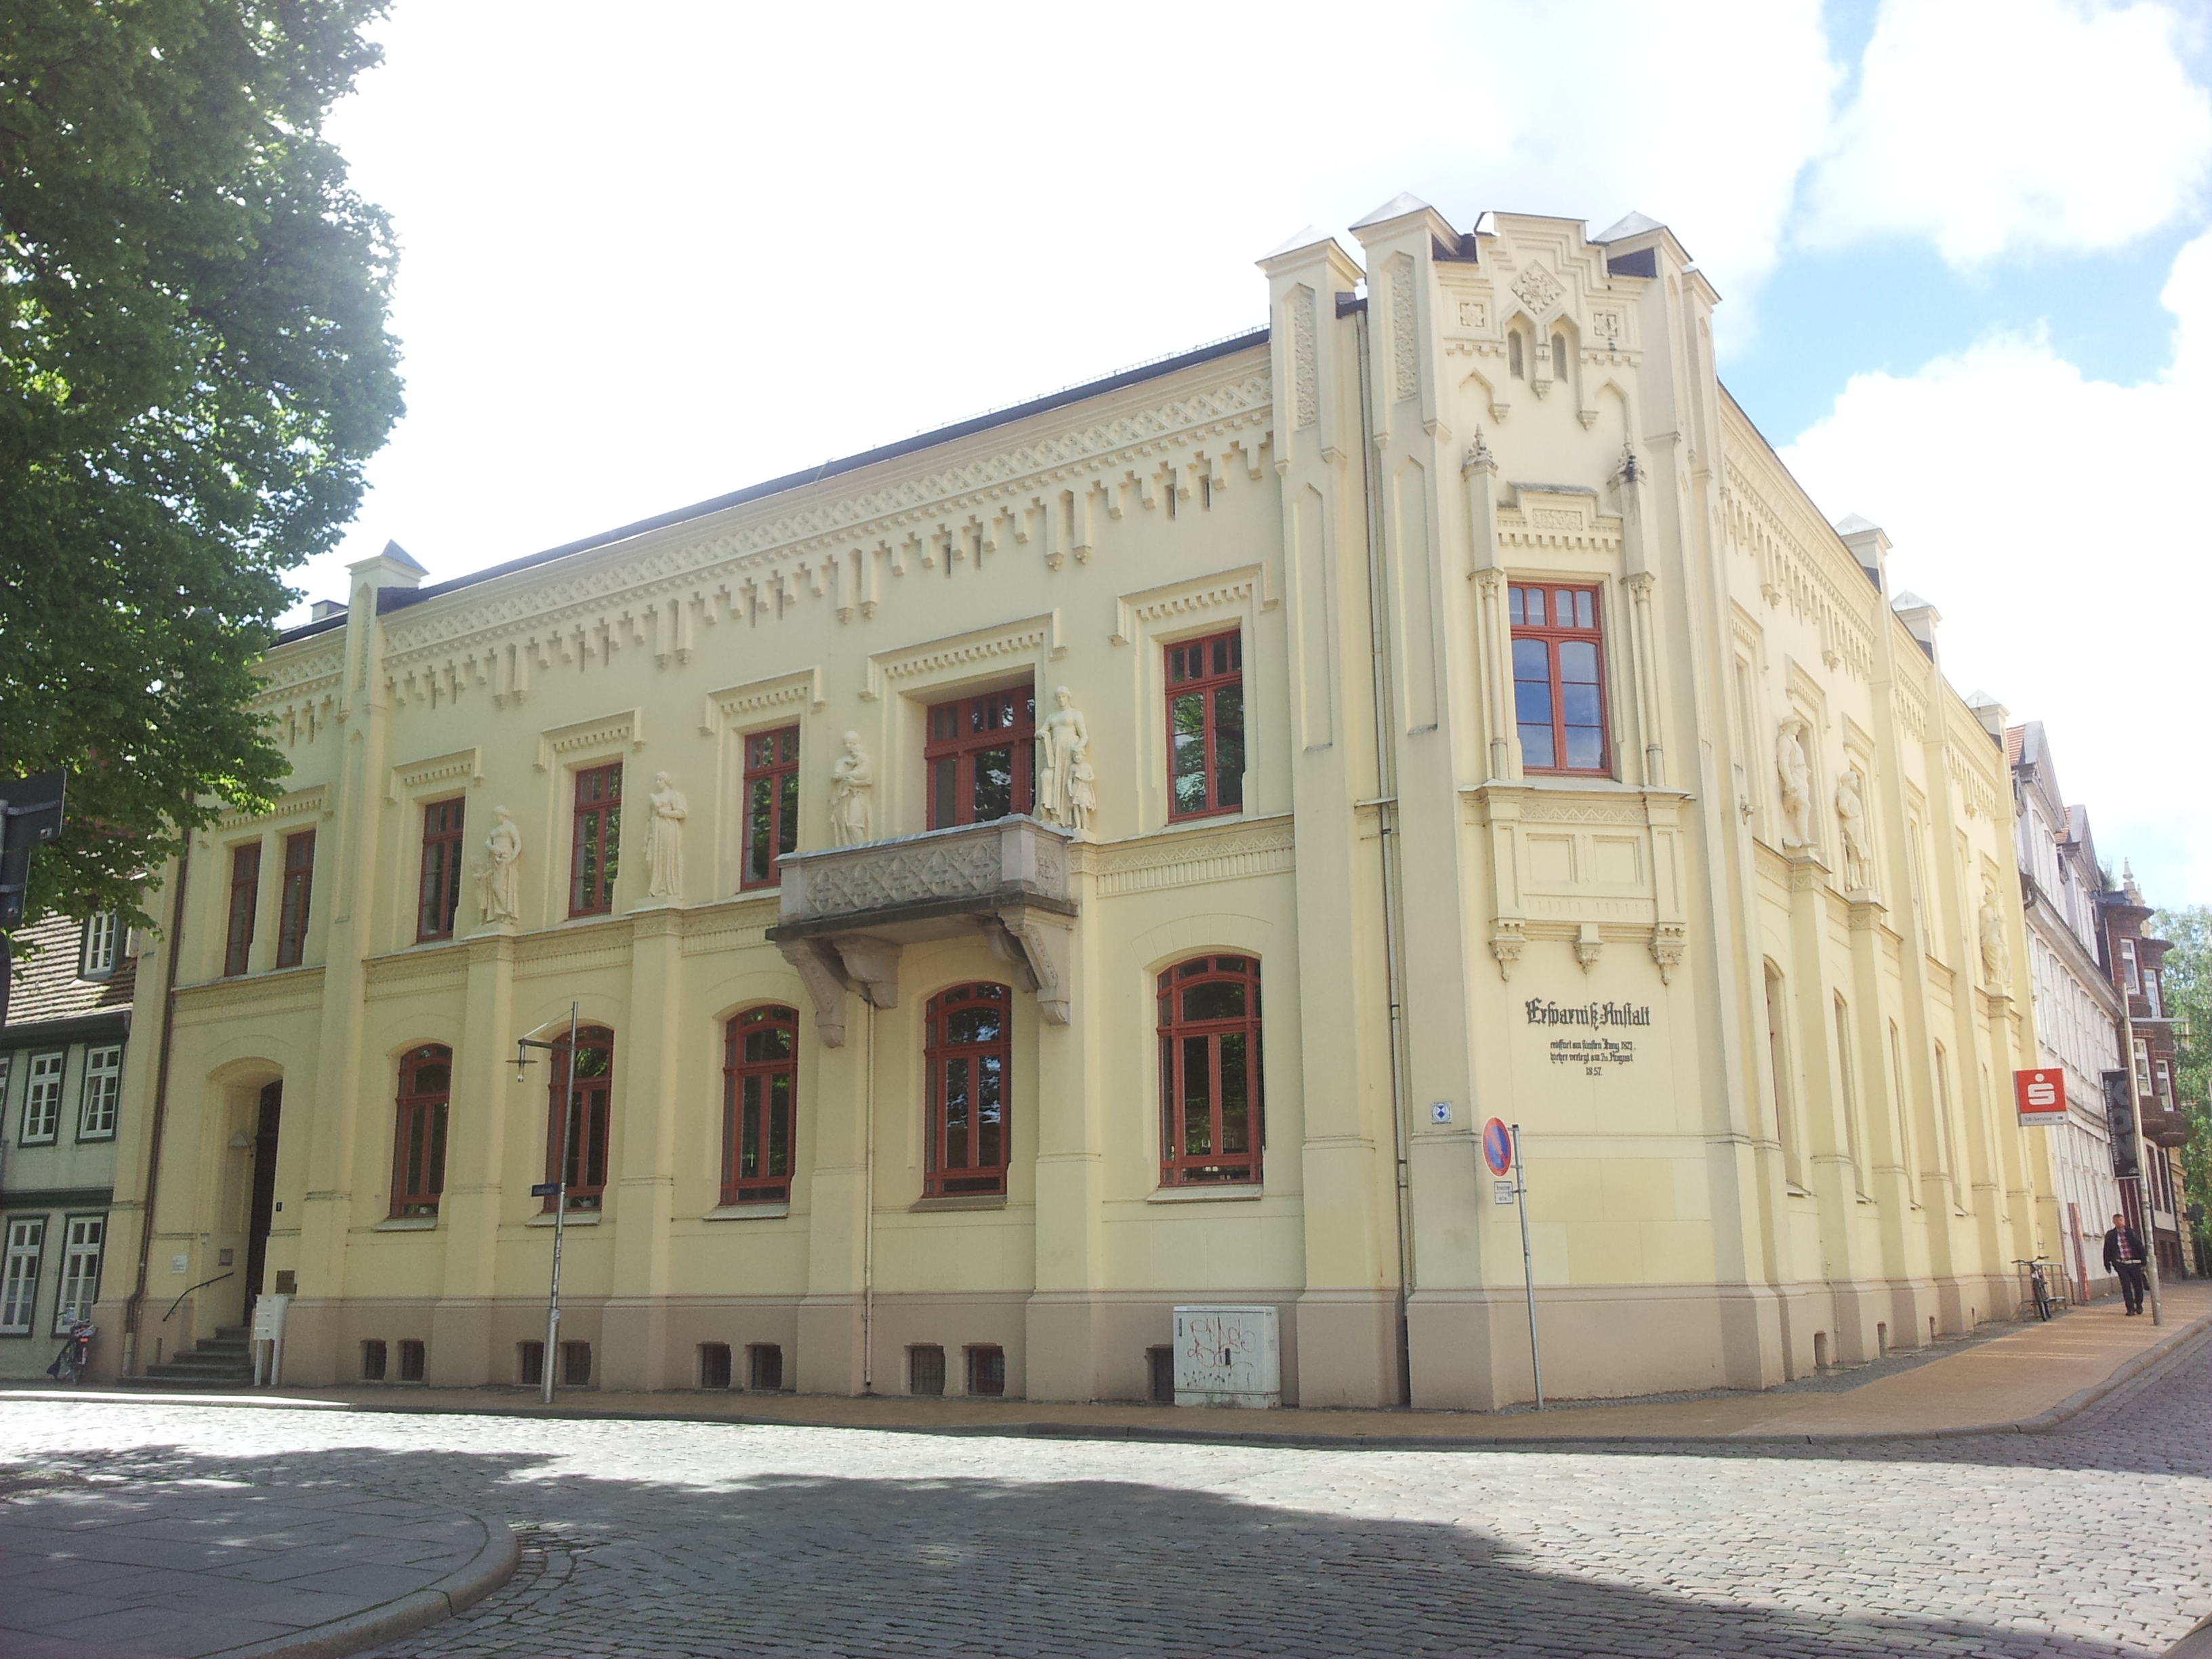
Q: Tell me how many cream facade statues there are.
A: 7